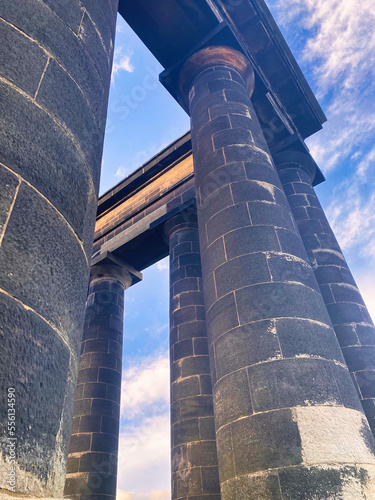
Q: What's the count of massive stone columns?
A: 5